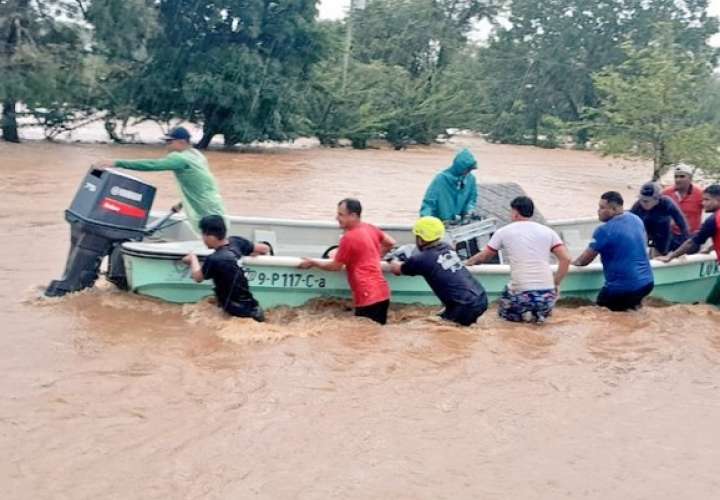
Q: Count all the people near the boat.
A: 10